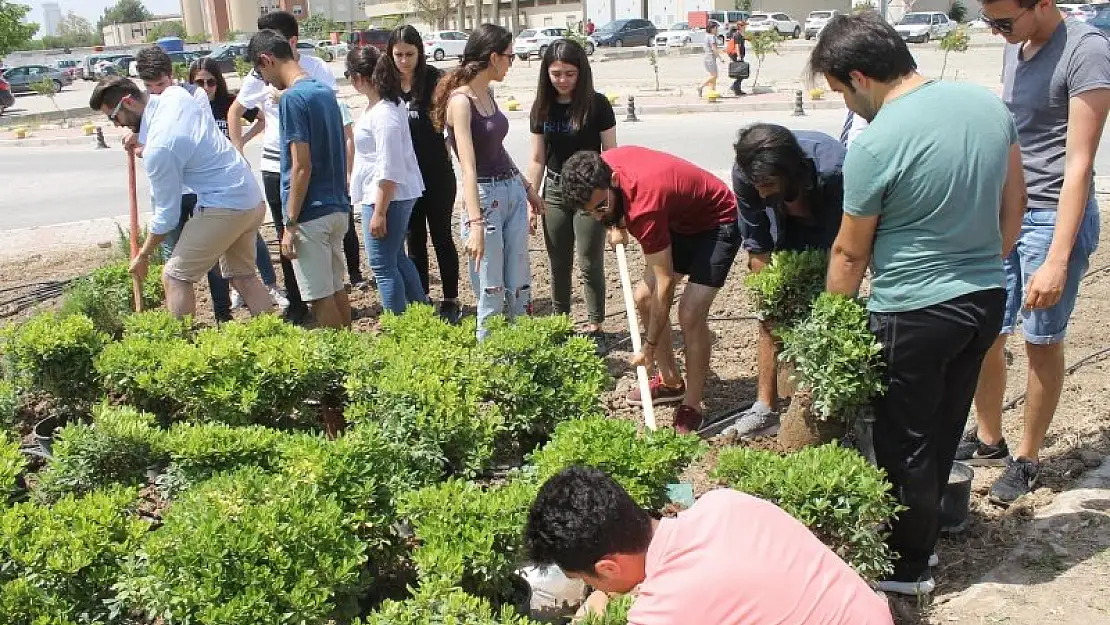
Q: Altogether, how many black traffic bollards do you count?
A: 3